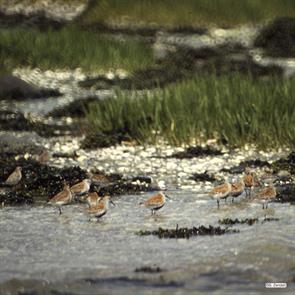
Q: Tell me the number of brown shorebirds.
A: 12